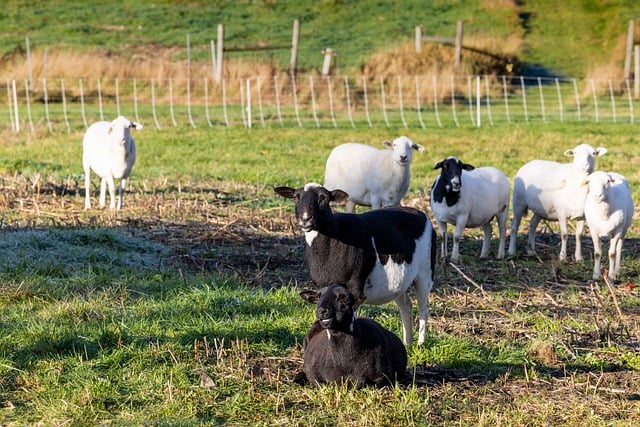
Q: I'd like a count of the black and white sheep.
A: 2